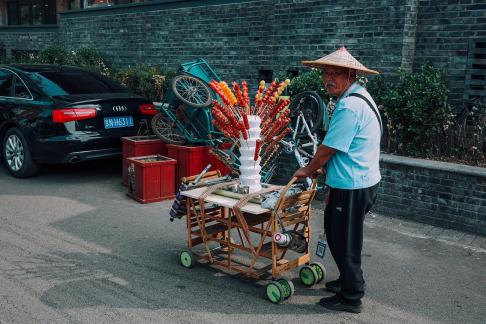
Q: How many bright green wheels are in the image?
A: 5